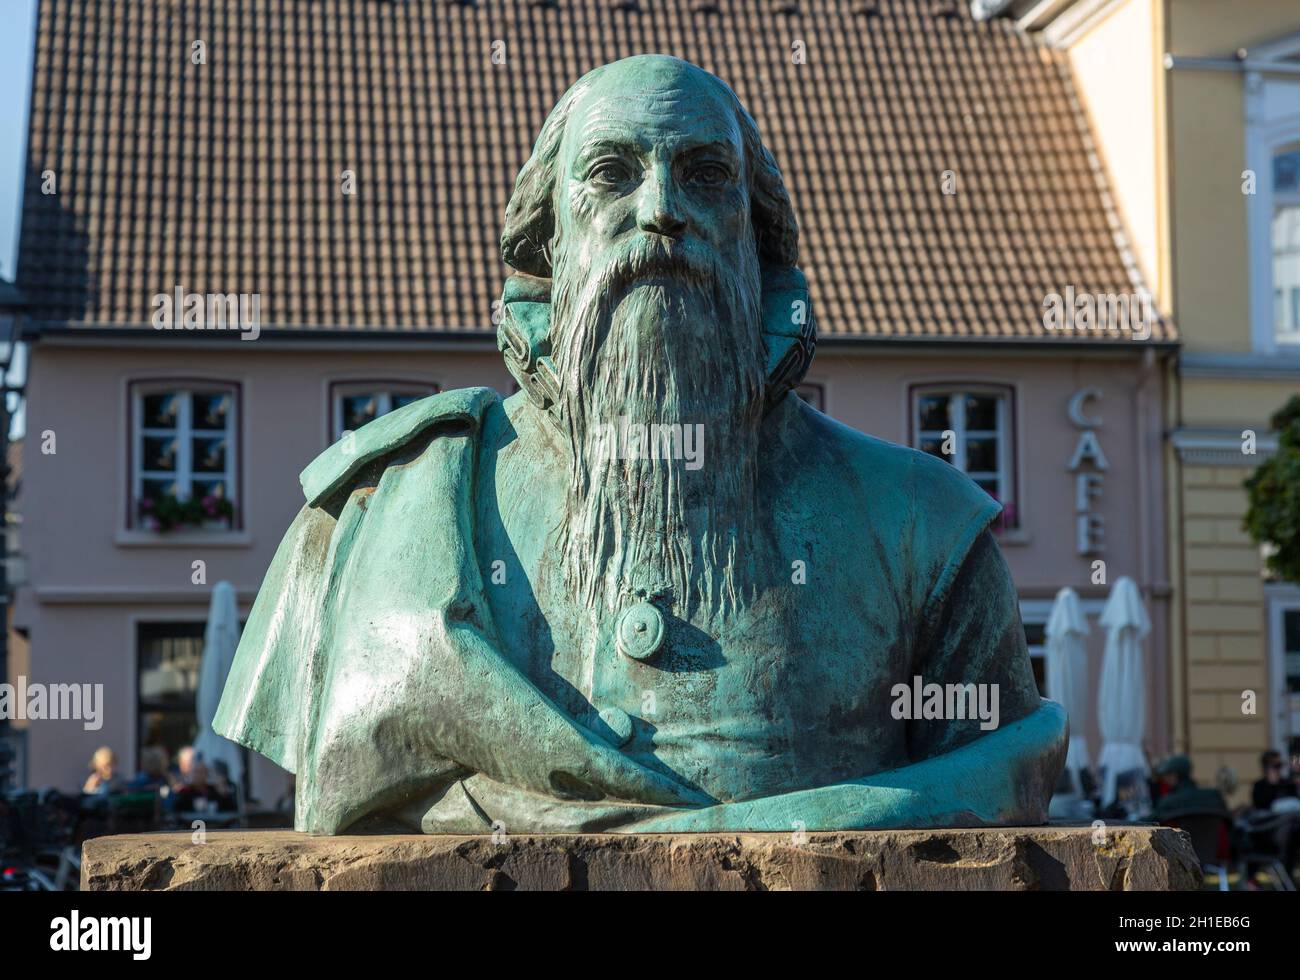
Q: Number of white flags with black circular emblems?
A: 0